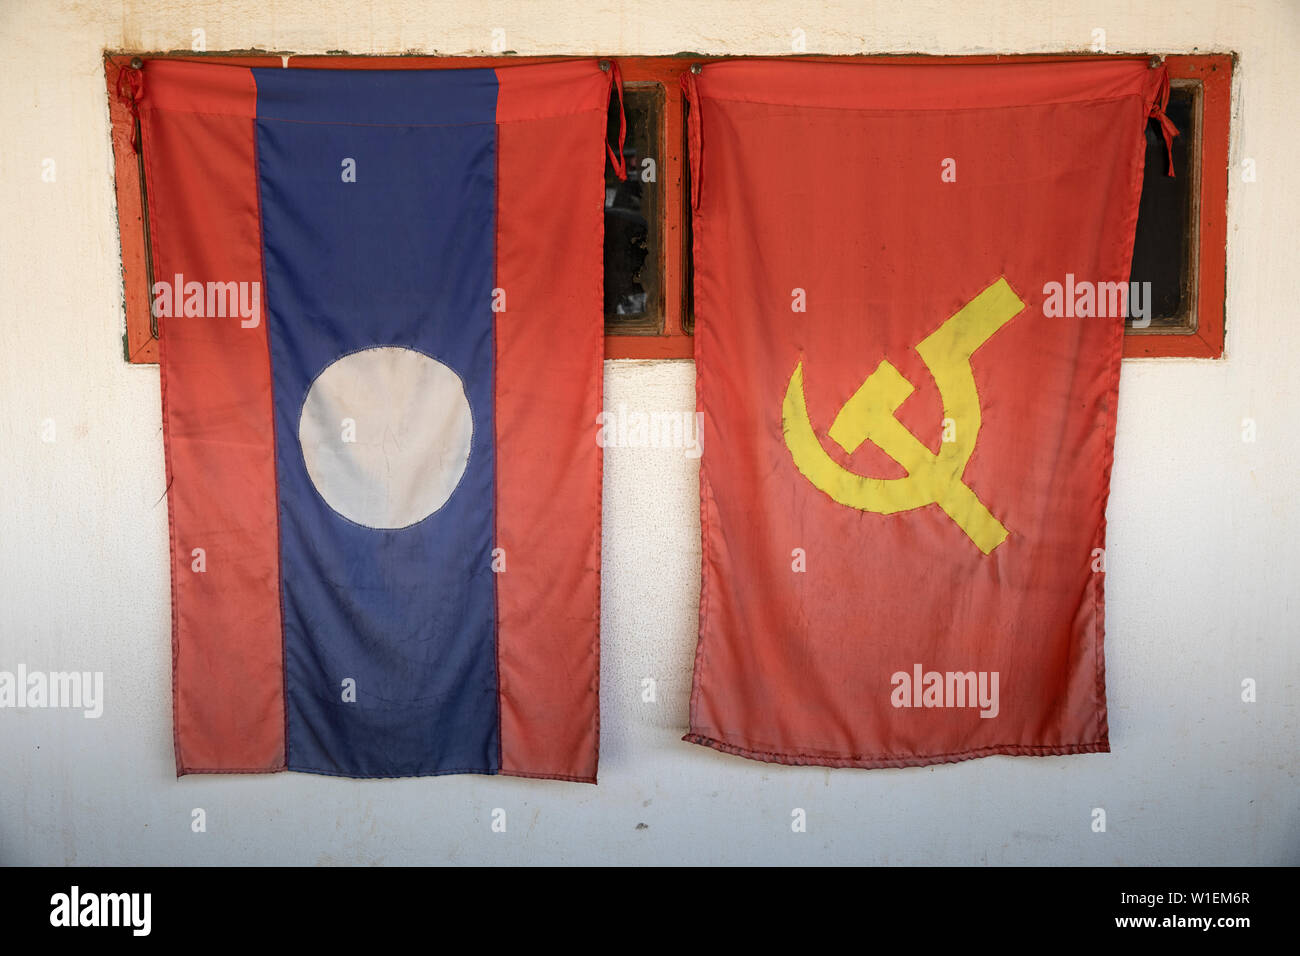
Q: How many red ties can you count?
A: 4